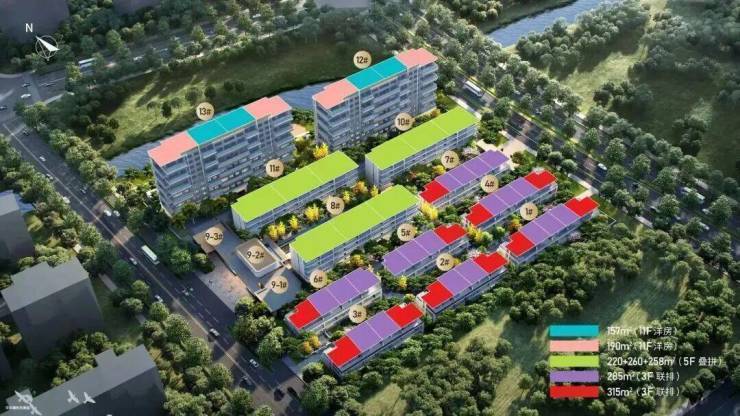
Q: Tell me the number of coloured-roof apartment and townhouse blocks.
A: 12